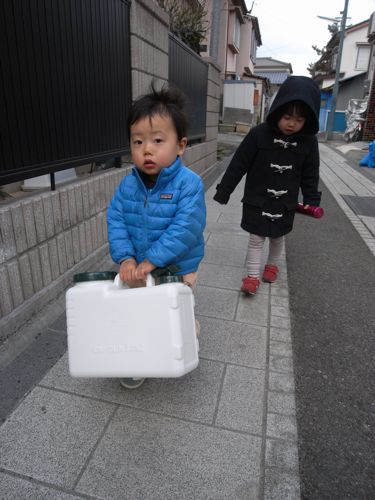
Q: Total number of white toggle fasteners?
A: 4